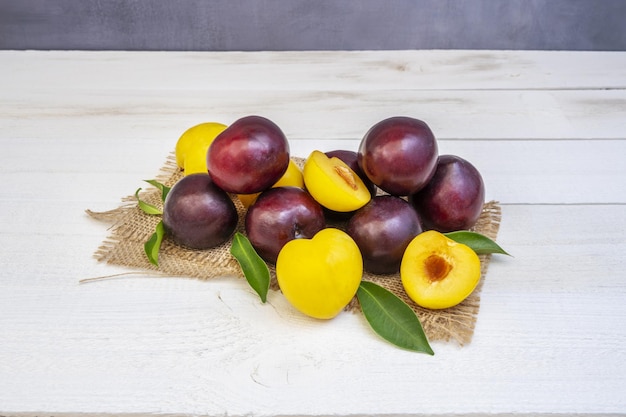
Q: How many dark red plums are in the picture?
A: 7